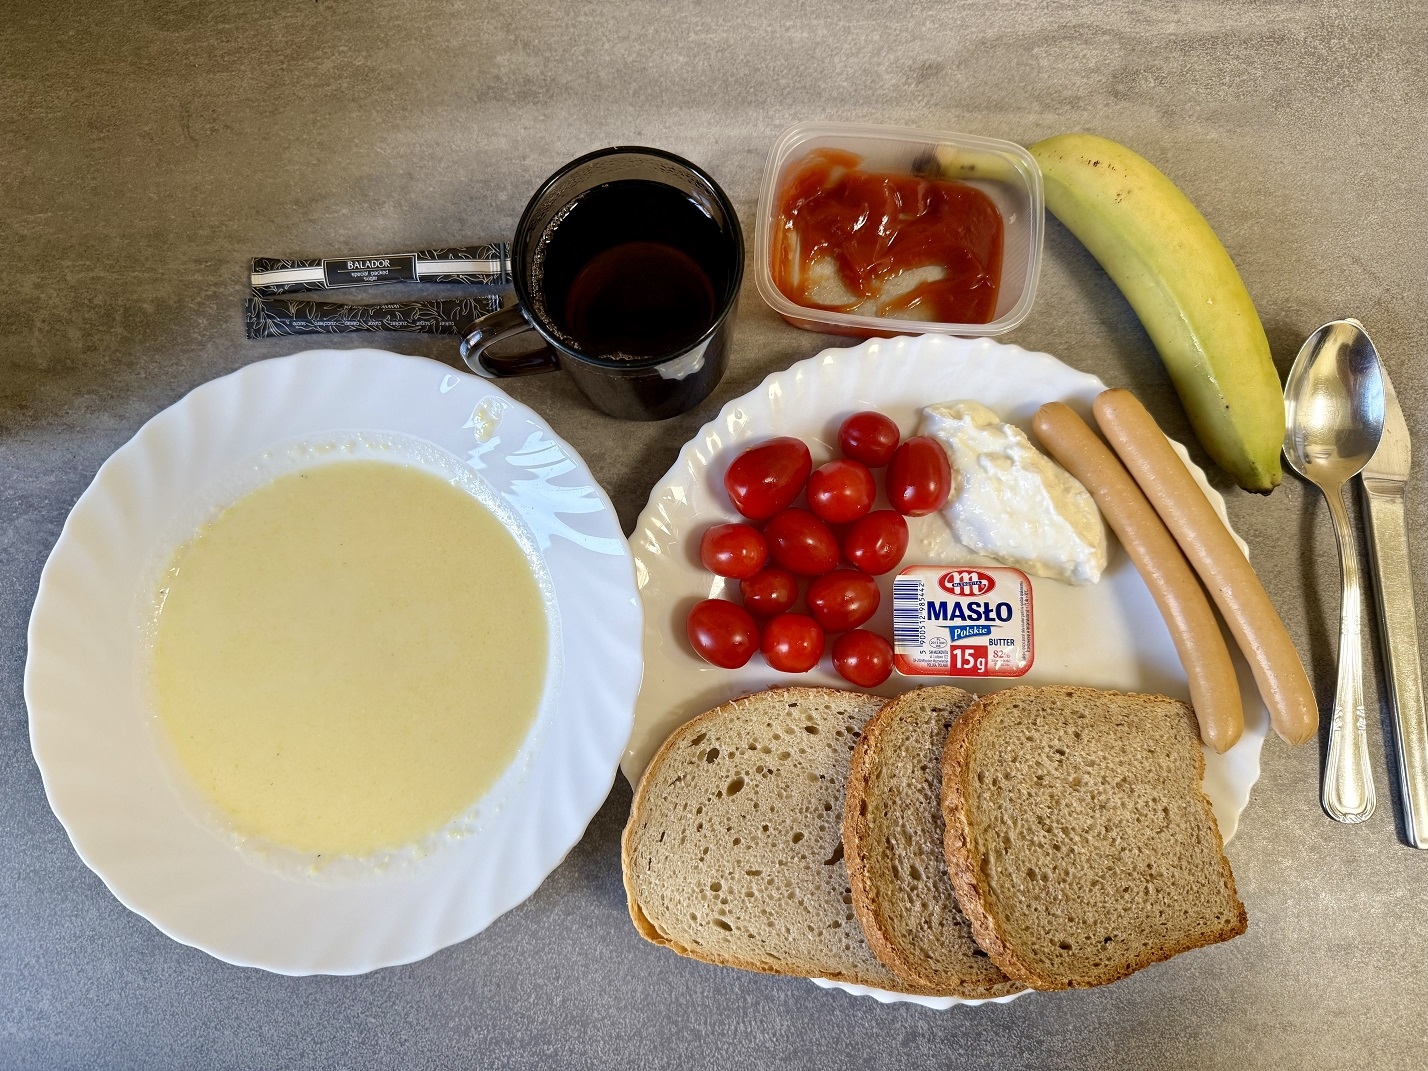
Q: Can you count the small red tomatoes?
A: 12